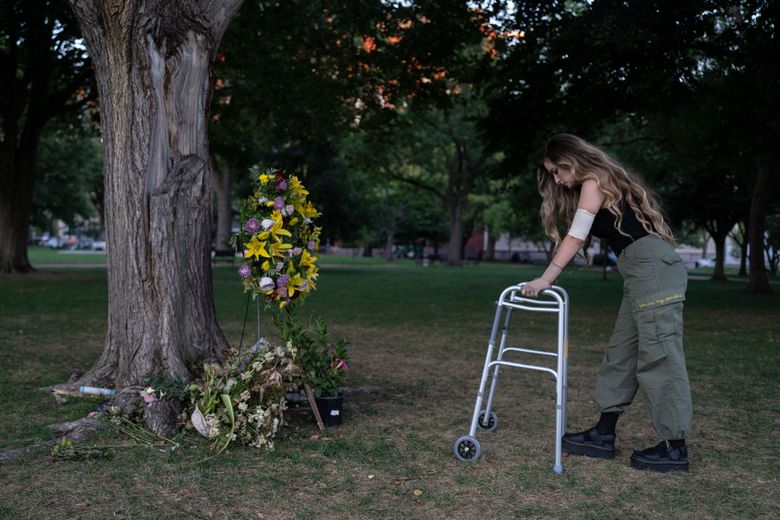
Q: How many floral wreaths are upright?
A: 1